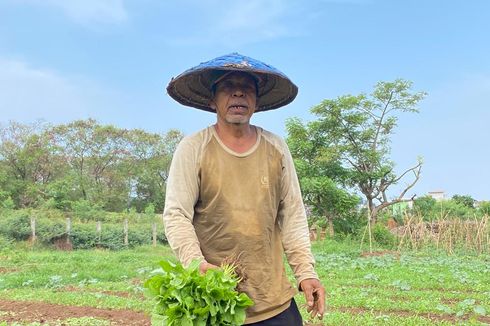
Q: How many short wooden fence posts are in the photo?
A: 5